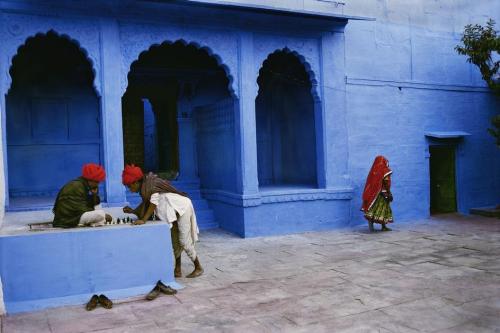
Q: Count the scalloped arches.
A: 3